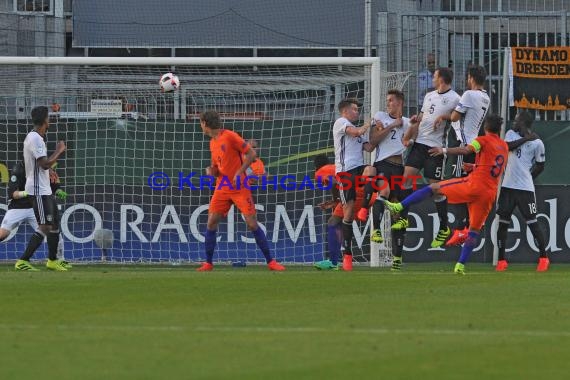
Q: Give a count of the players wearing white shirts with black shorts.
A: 6